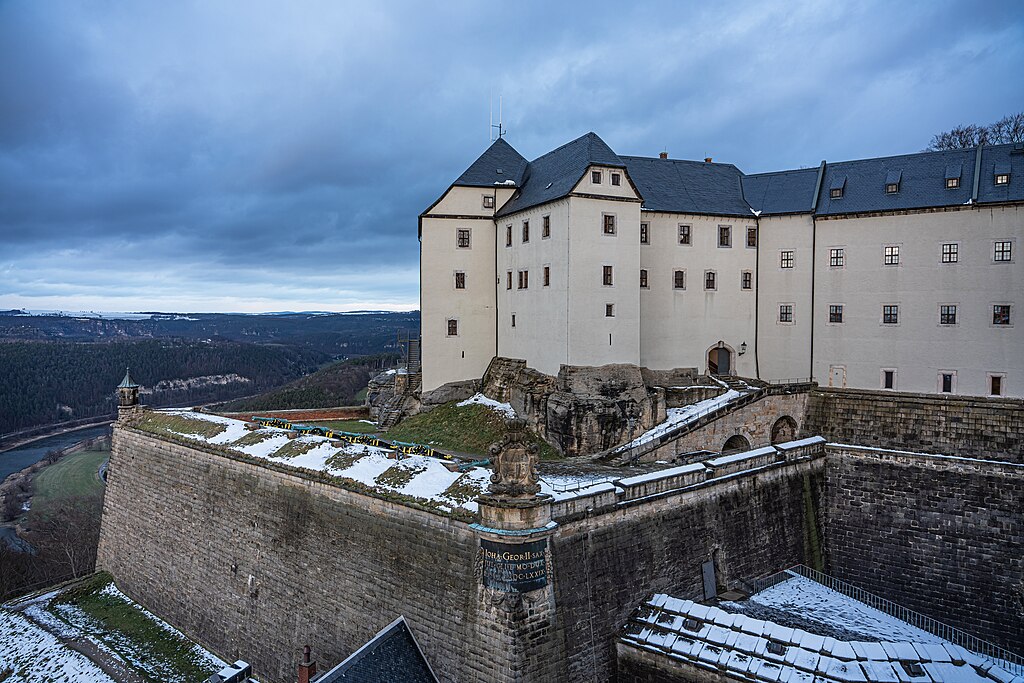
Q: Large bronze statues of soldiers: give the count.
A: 0